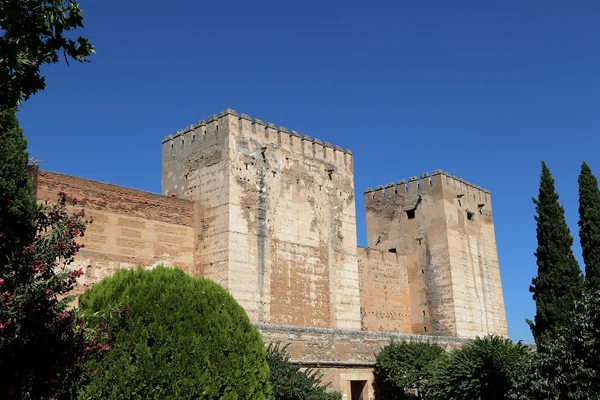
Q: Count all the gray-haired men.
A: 0